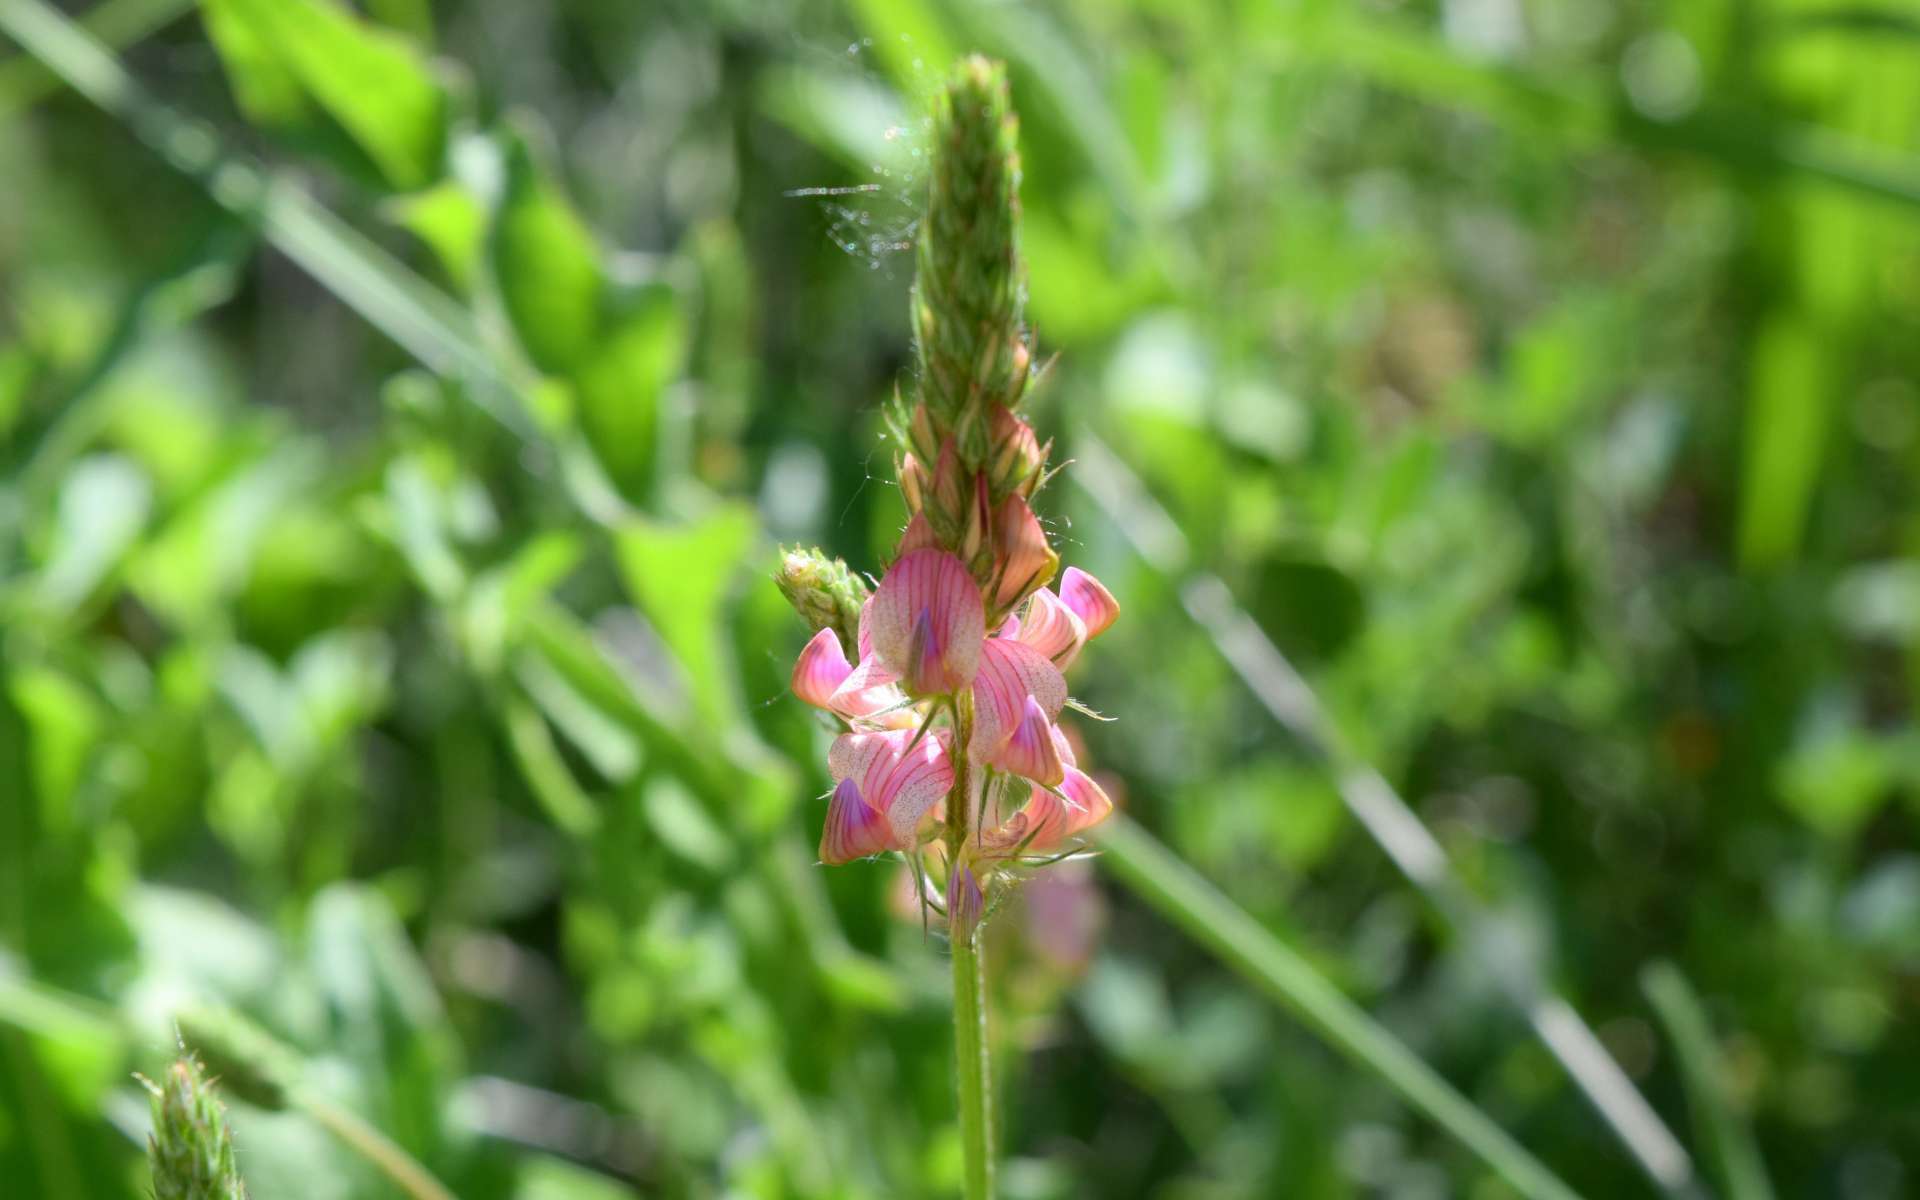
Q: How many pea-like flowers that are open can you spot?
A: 6